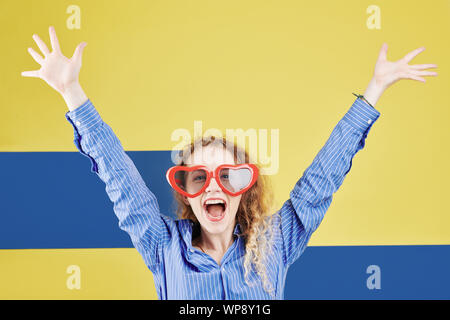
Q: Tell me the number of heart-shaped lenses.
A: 2